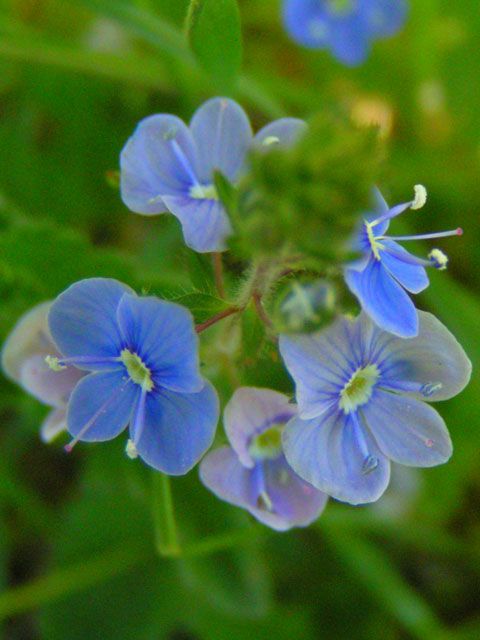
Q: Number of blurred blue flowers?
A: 1